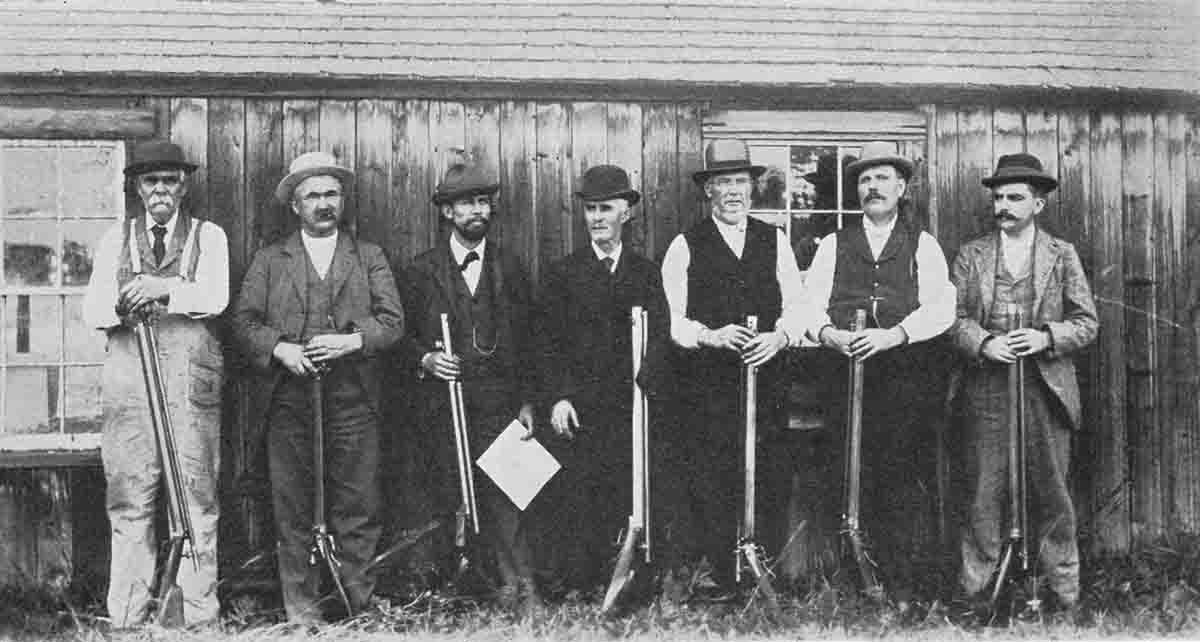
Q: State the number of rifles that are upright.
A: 7